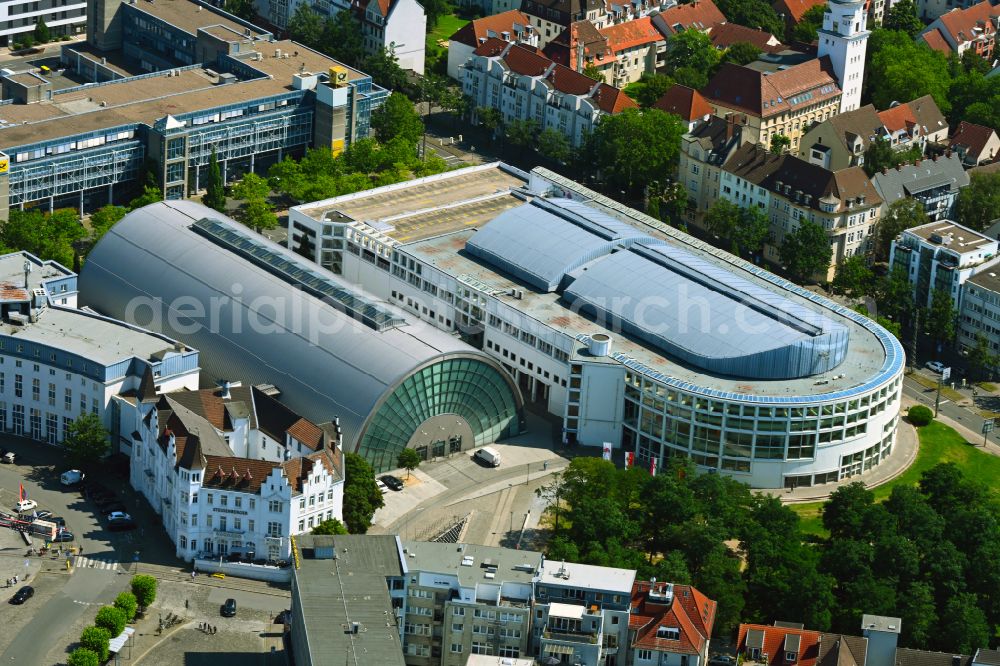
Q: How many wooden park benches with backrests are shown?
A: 0